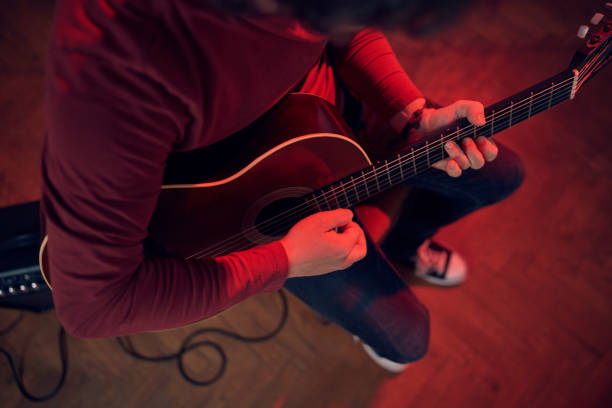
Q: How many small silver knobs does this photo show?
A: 4